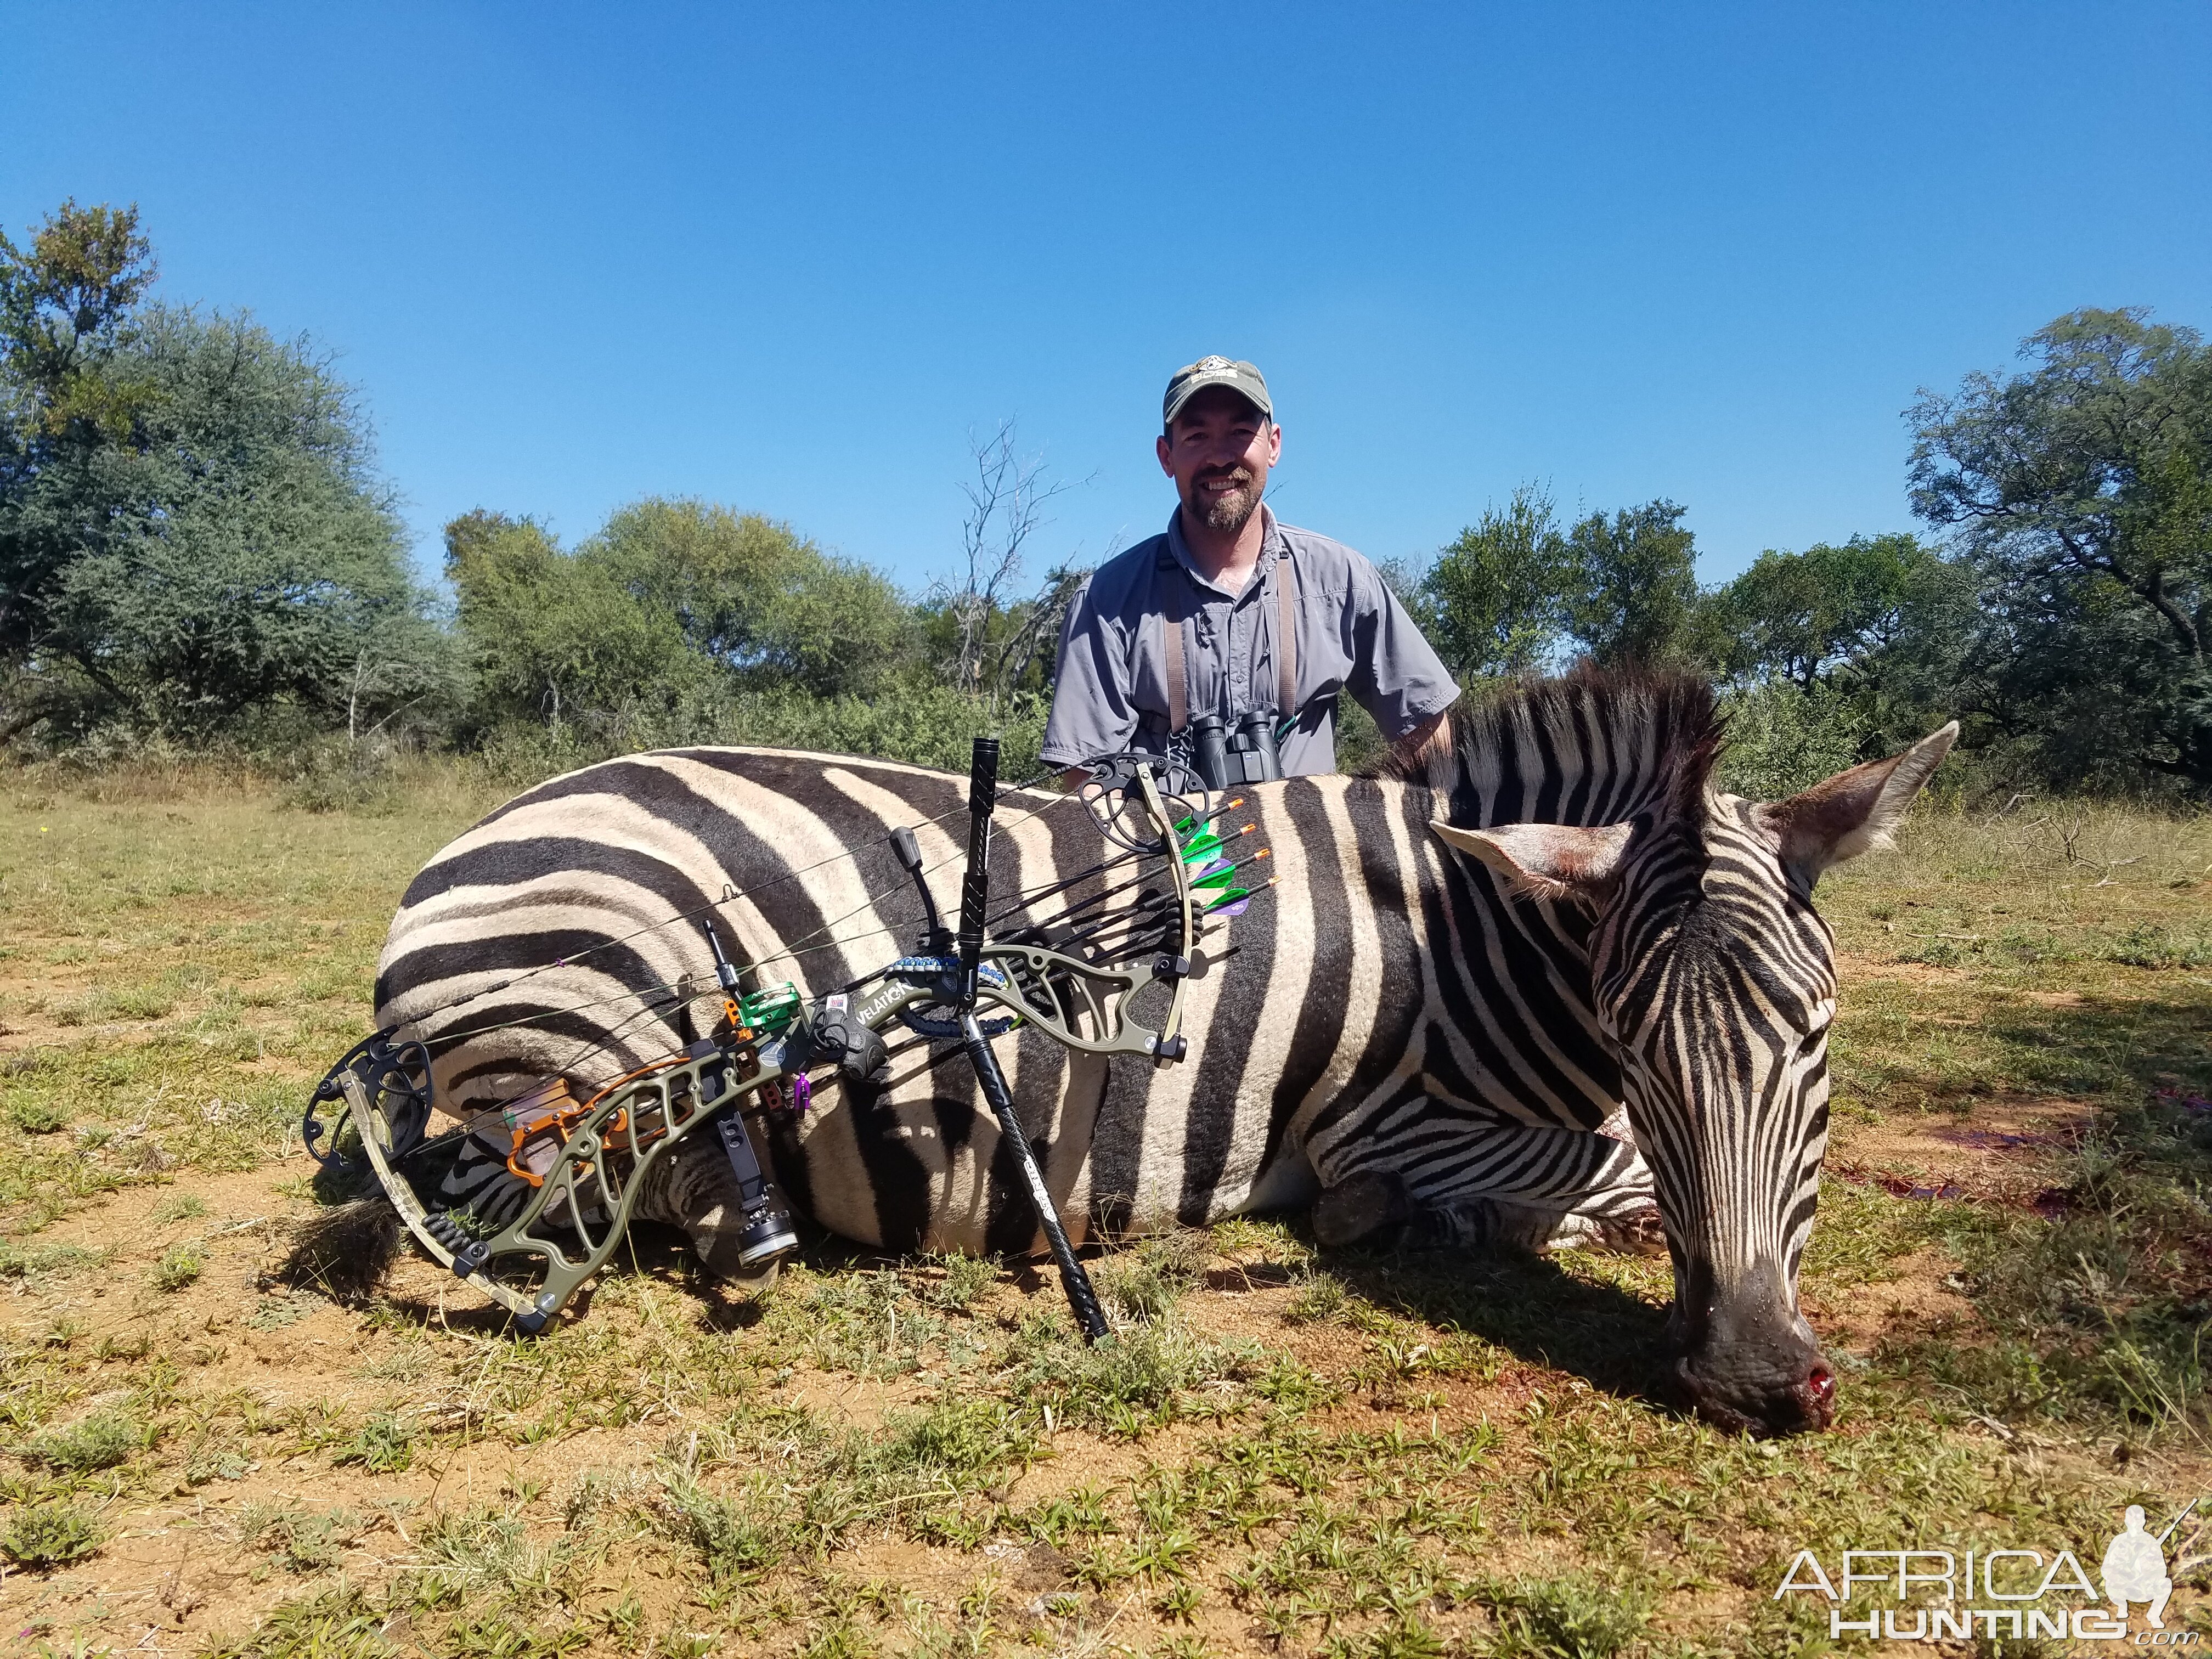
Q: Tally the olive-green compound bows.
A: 1